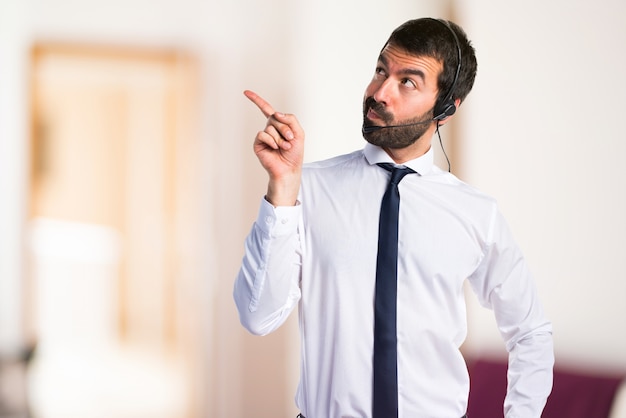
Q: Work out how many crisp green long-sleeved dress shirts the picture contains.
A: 0